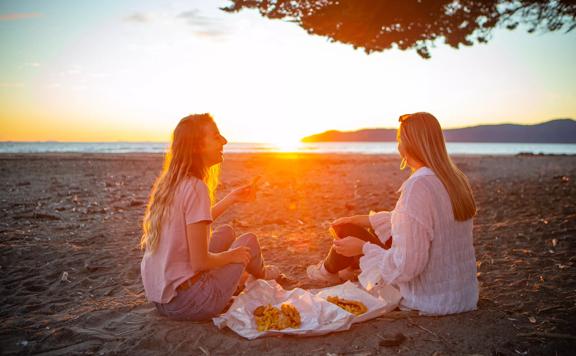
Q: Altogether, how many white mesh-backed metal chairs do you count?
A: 0